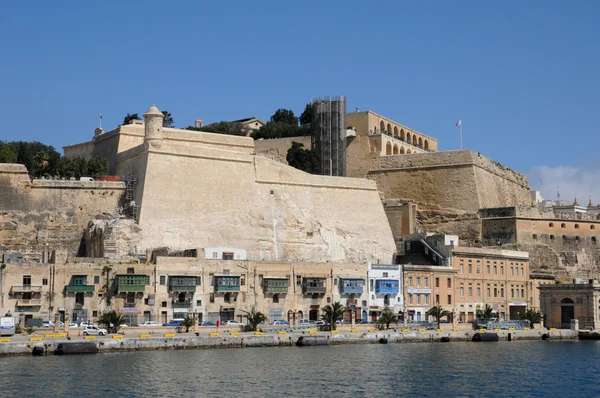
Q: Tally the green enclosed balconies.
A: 5